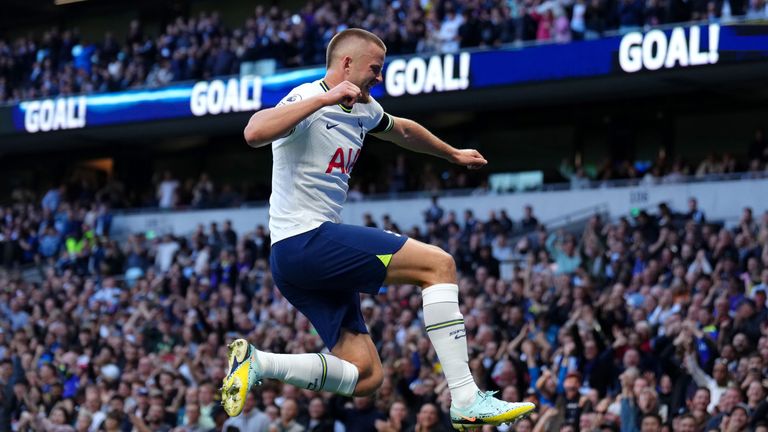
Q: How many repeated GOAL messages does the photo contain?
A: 4